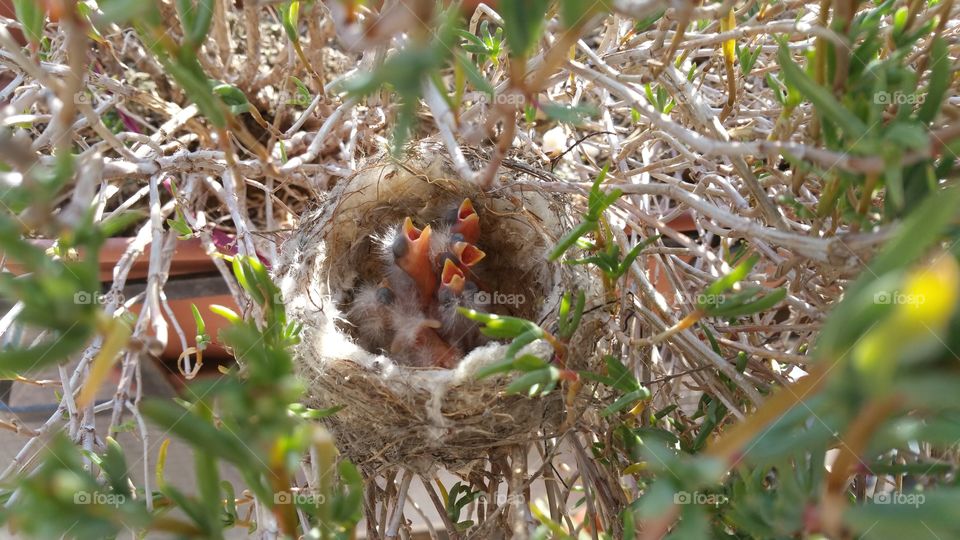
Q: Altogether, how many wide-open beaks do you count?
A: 4